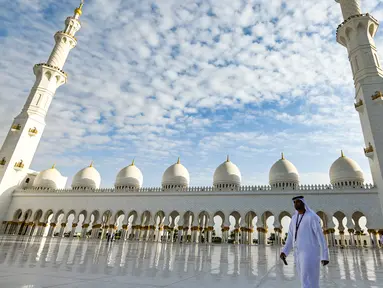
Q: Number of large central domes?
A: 7